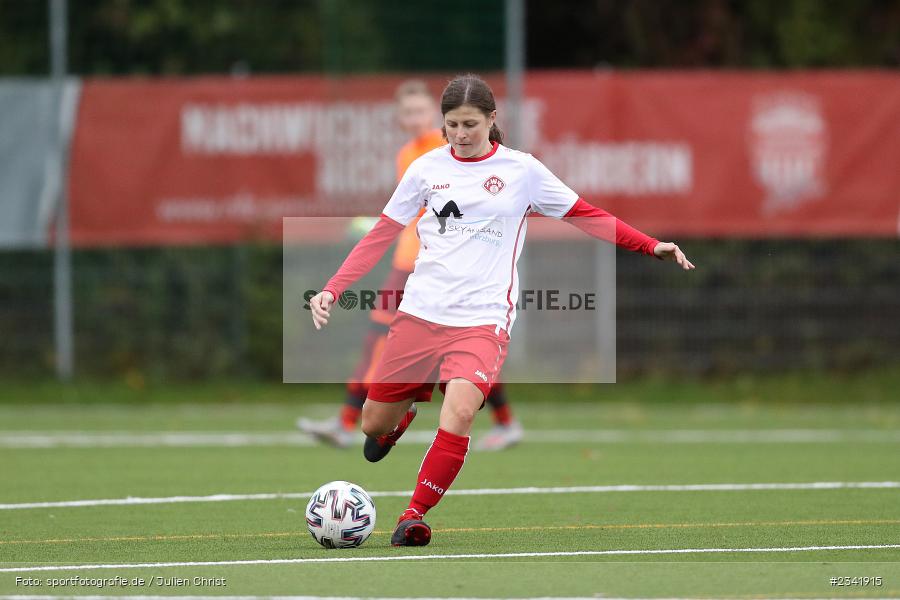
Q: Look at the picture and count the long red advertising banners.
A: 1